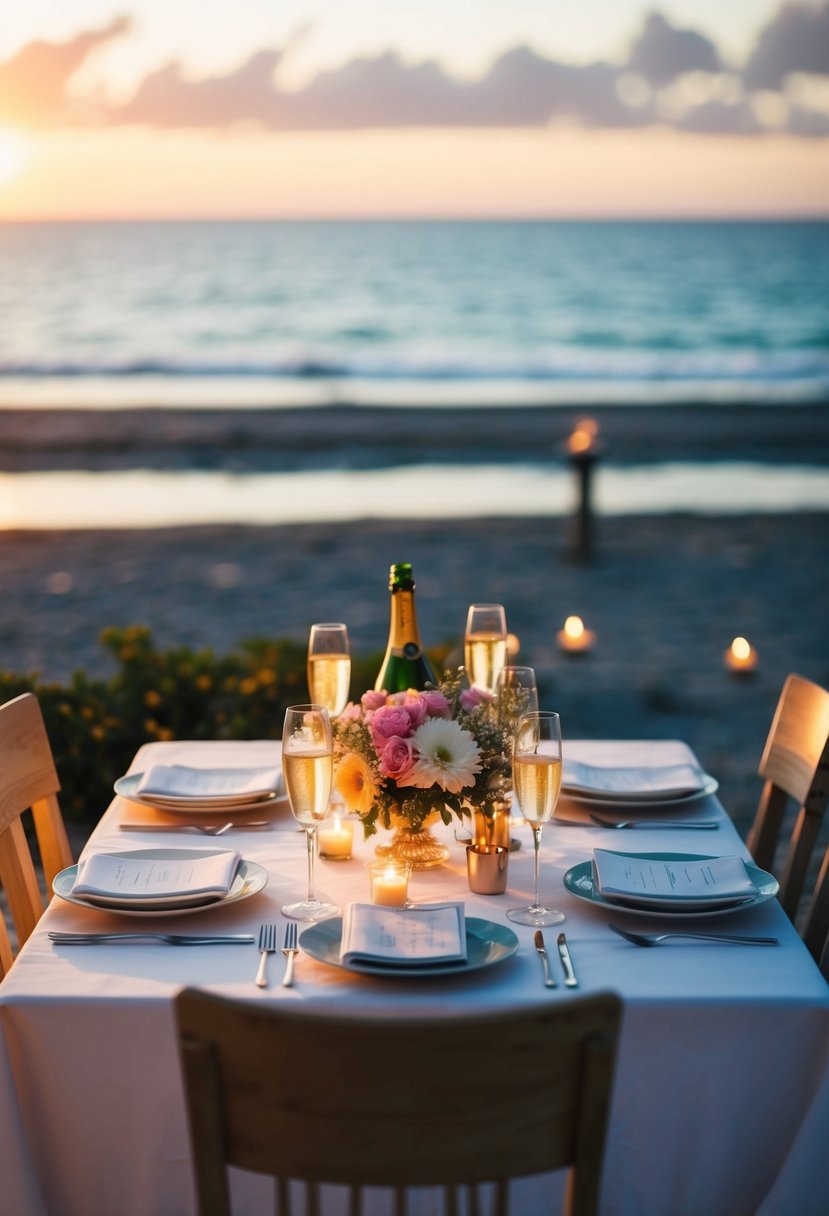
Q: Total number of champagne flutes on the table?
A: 5